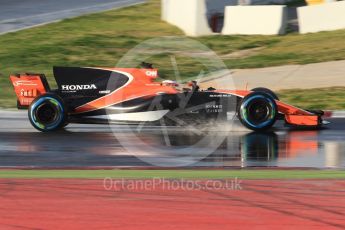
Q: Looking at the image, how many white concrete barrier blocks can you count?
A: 3